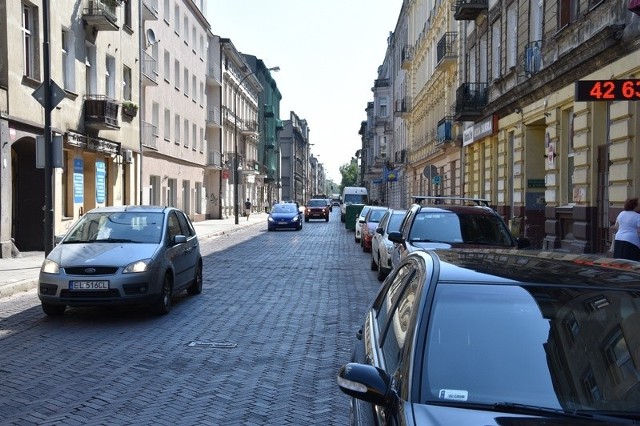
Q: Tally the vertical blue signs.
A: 2